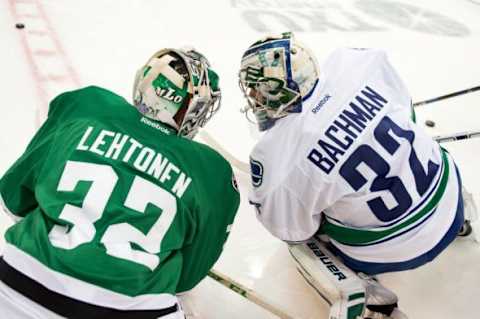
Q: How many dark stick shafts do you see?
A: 2